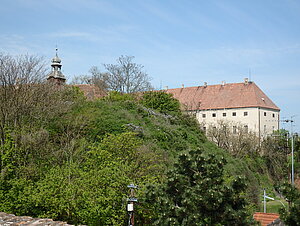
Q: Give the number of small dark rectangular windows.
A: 7